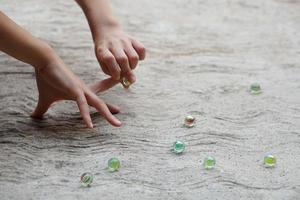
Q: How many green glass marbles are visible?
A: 6